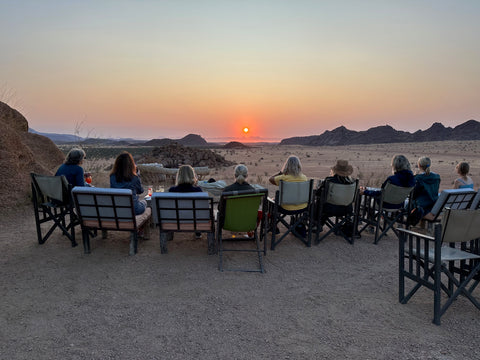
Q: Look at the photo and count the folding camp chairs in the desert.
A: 6